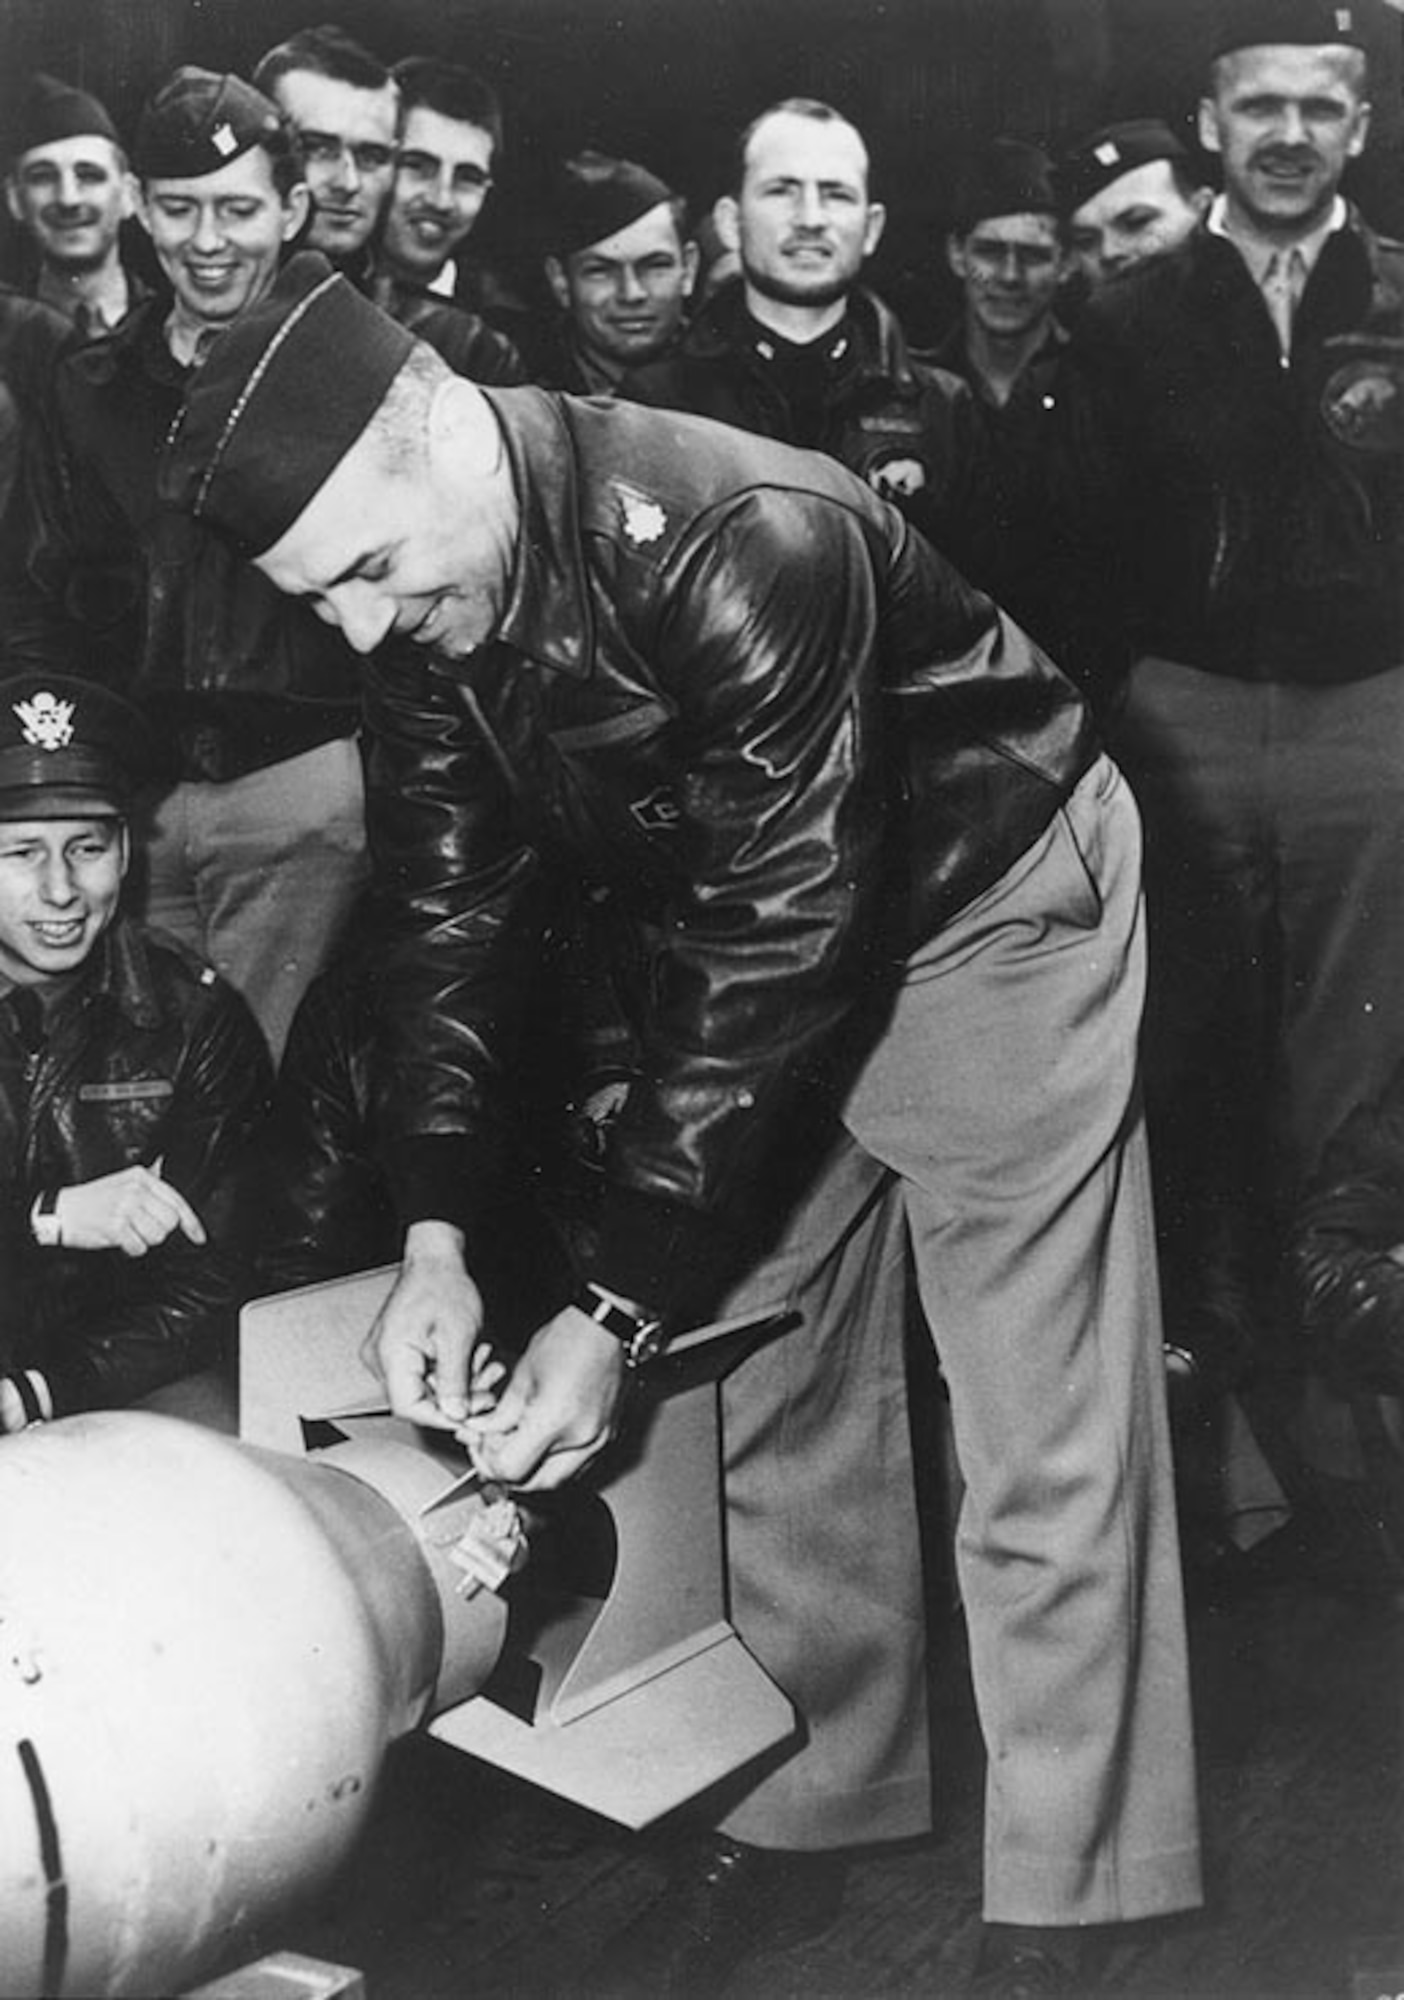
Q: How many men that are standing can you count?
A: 10